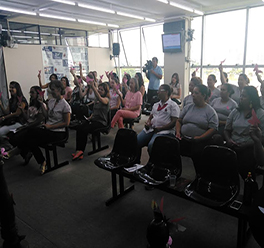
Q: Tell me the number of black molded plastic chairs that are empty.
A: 3